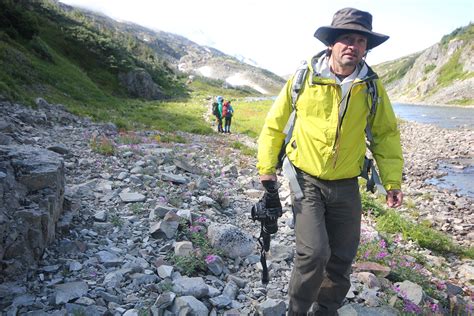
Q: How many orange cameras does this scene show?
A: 0